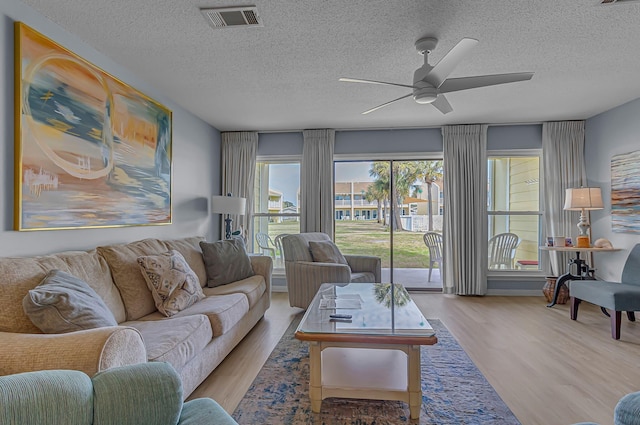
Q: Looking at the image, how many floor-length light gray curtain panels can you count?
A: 4